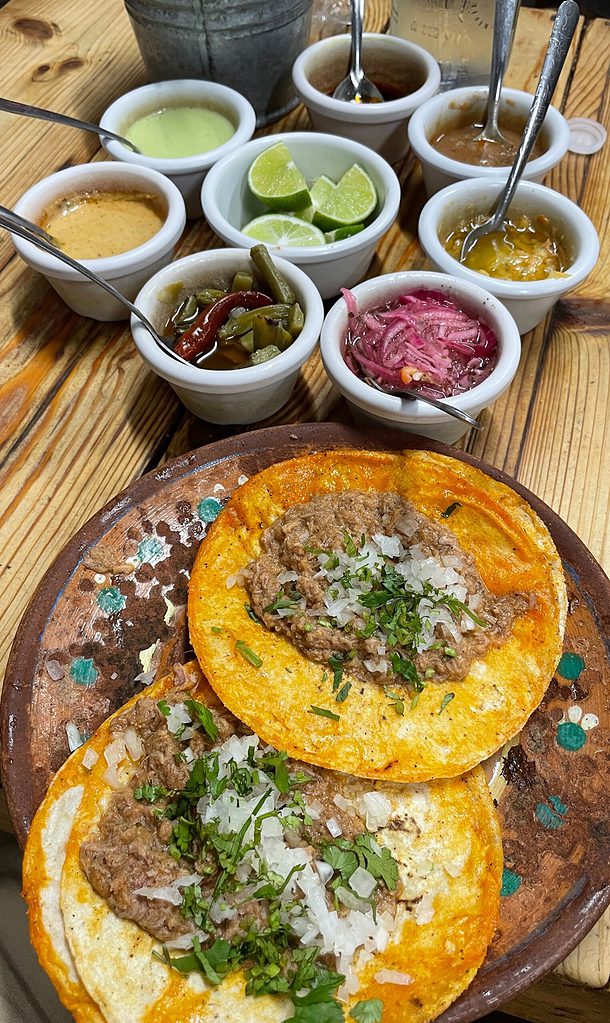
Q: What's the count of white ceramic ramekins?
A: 8